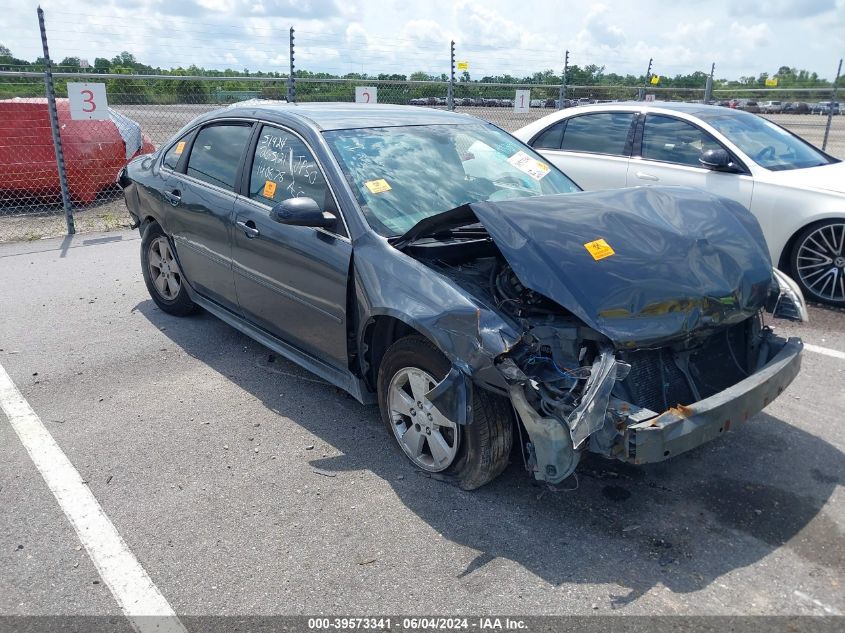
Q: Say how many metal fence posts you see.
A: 7